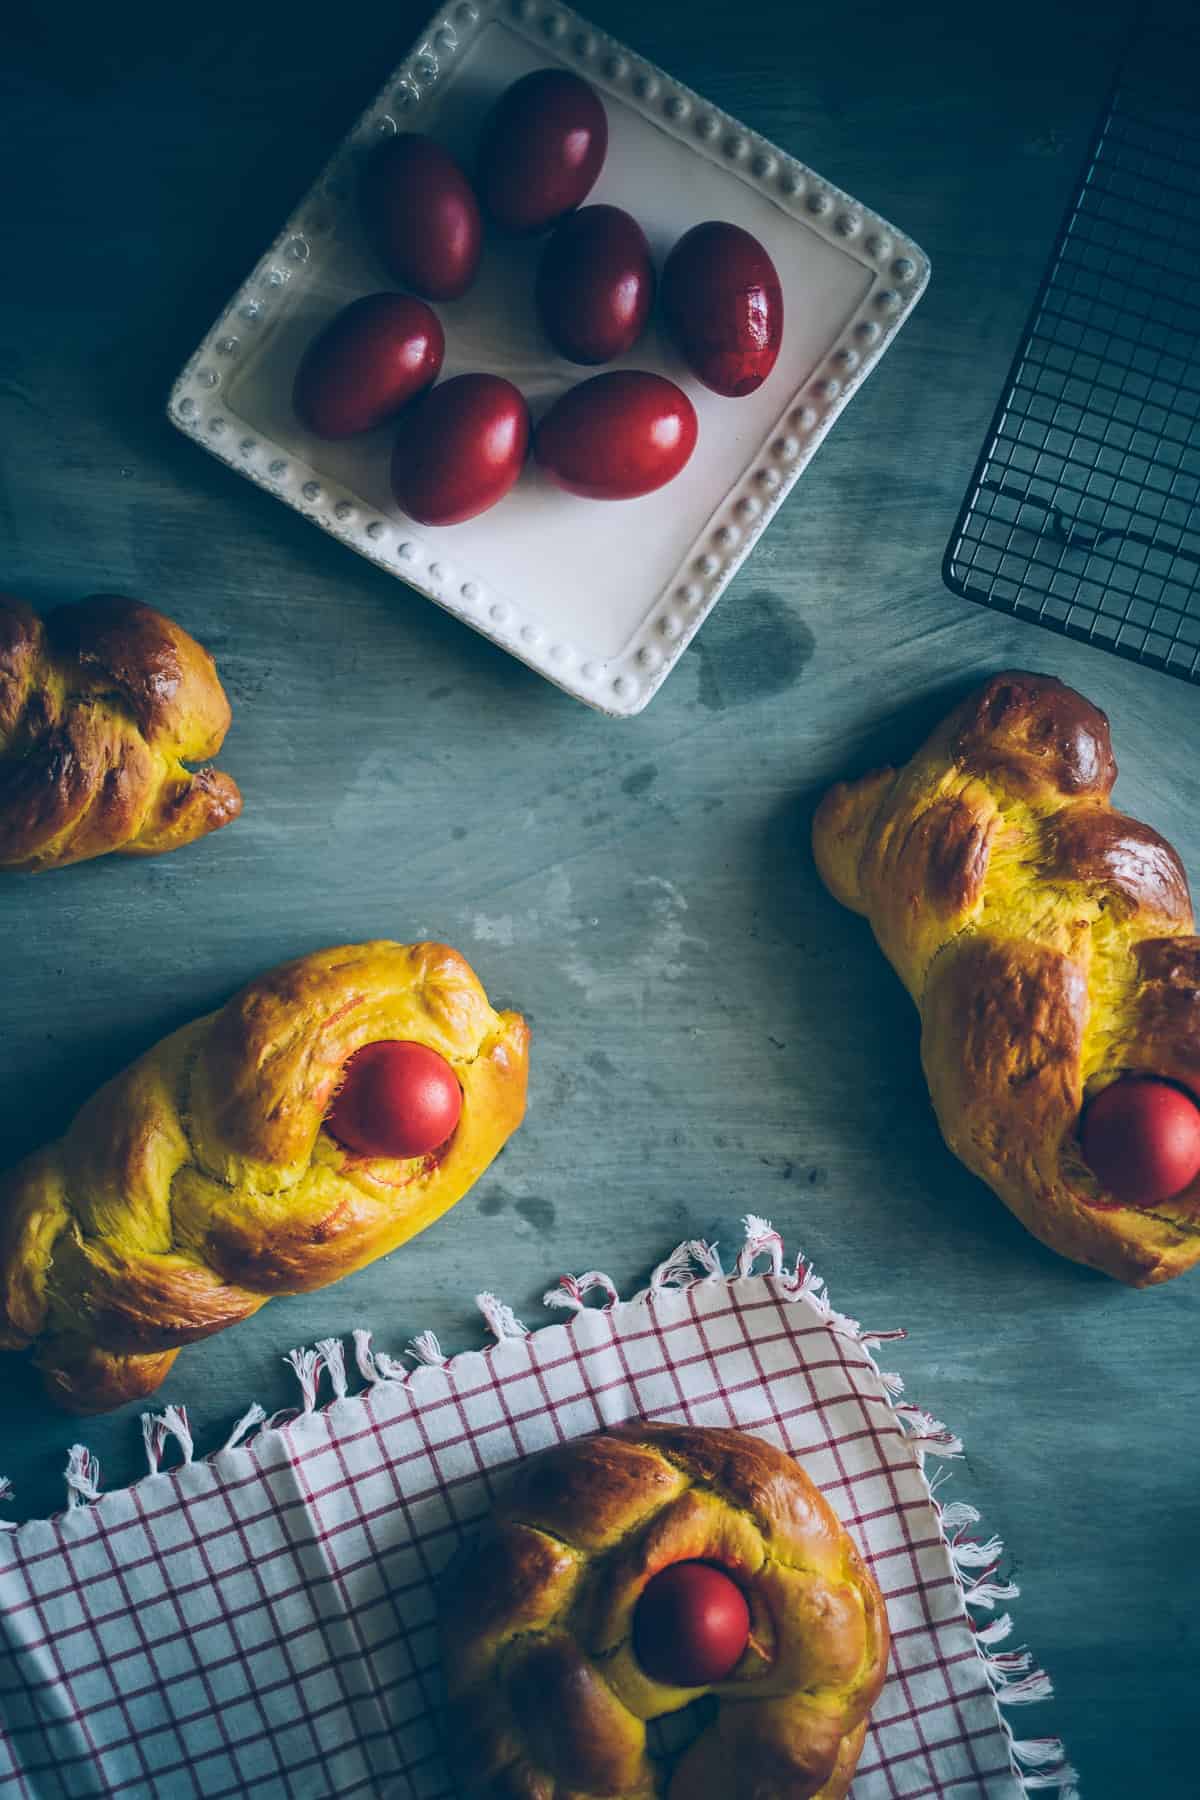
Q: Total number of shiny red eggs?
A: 10